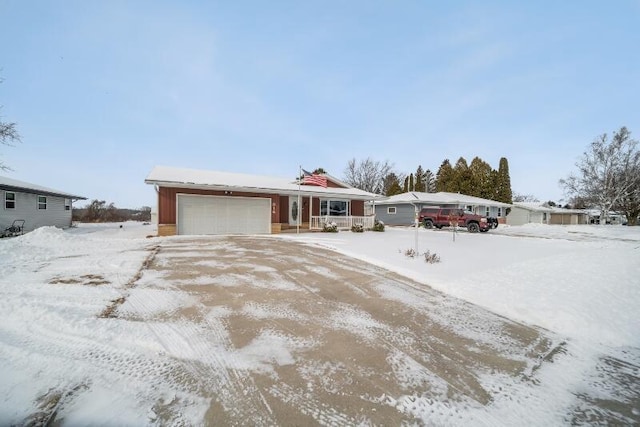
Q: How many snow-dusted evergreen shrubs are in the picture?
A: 3